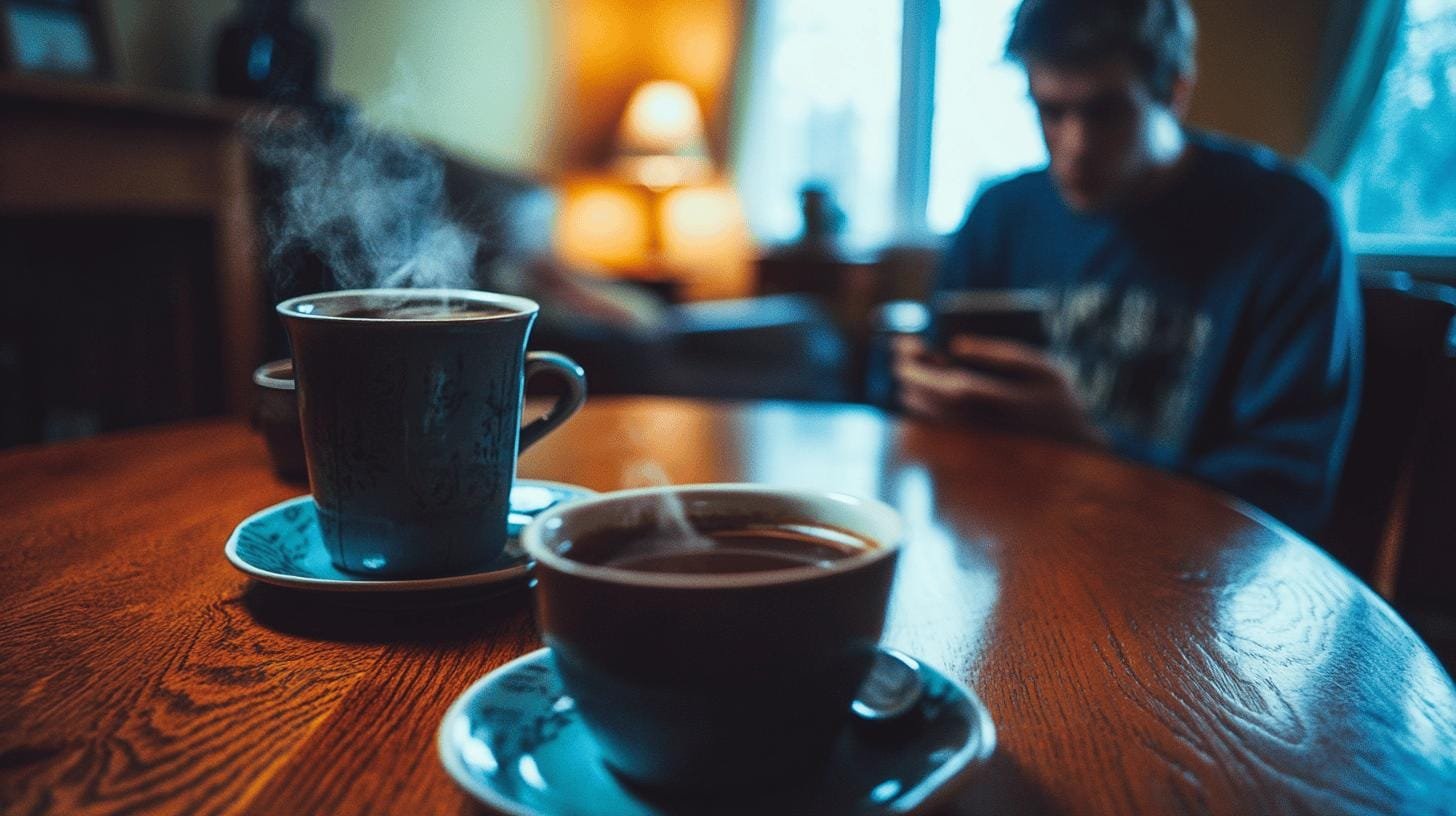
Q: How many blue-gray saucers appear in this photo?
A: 2